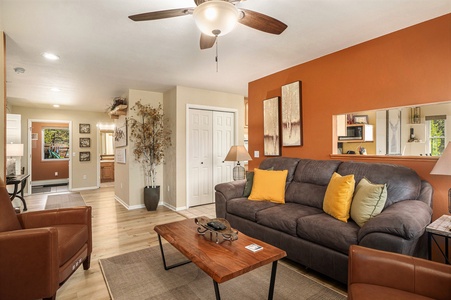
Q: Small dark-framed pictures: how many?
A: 3